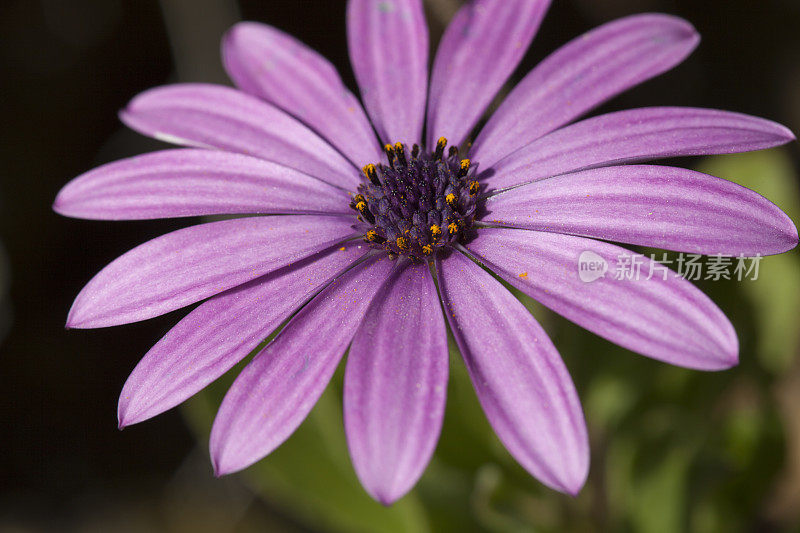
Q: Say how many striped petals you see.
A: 14